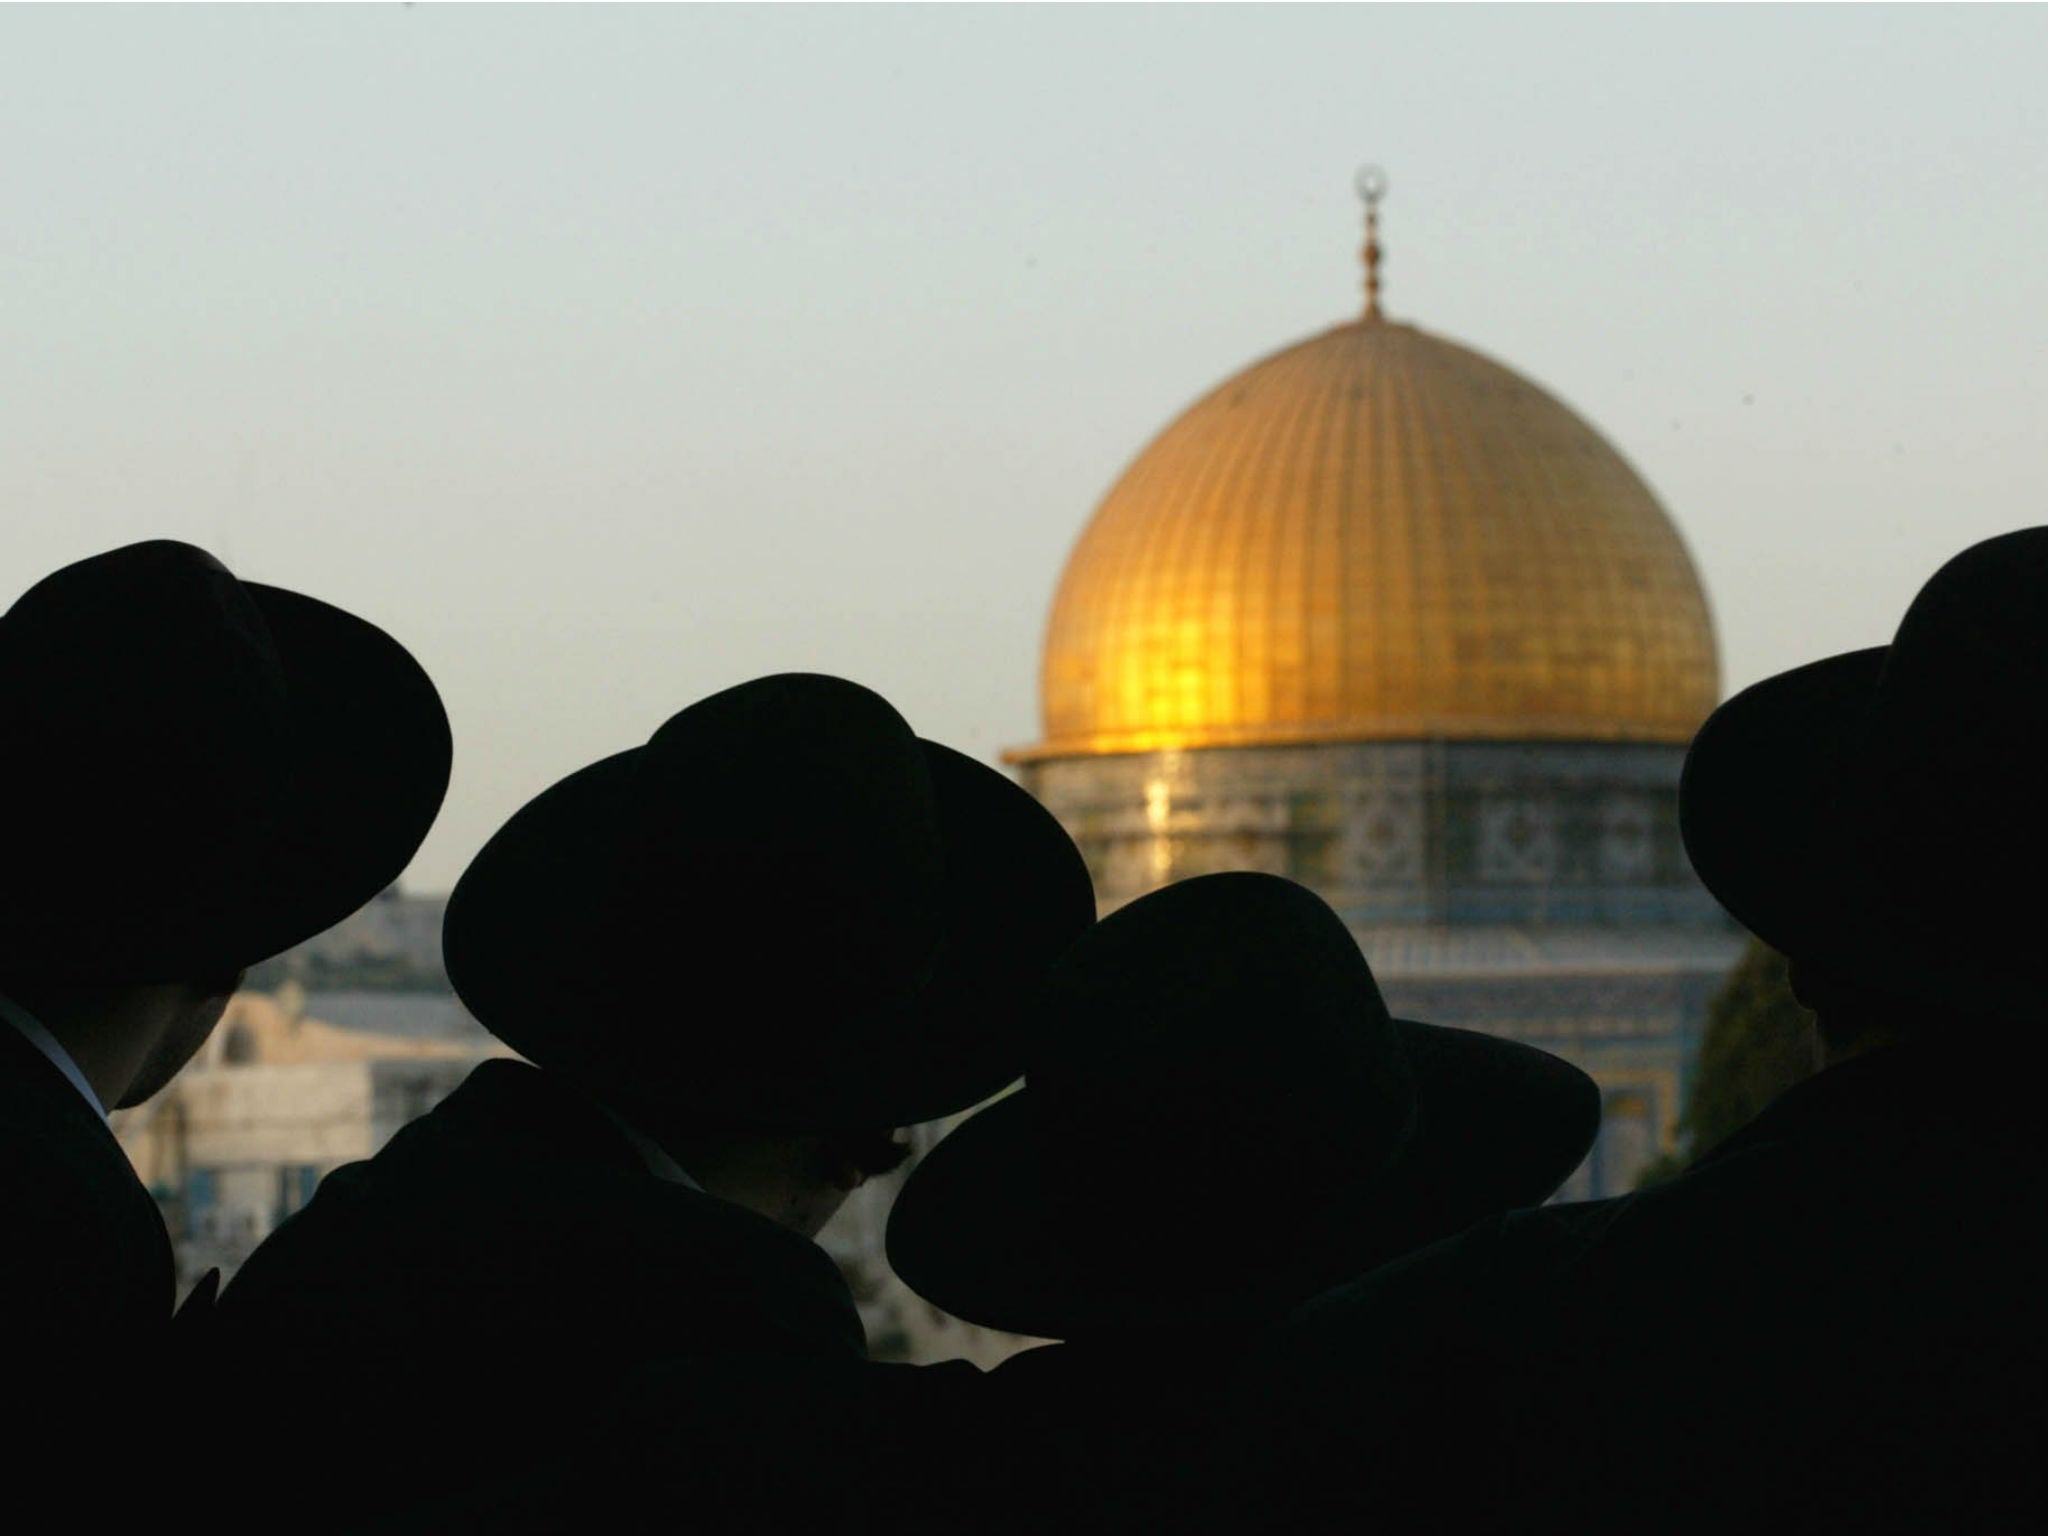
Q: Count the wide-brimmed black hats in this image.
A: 4